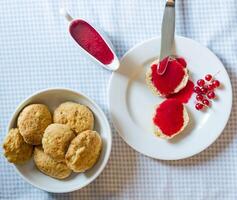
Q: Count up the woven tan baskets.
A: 0